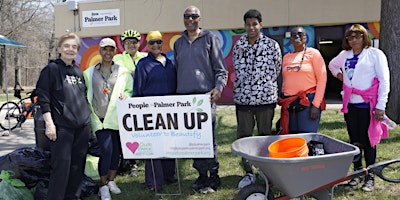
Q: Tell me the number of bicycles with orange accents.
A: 1